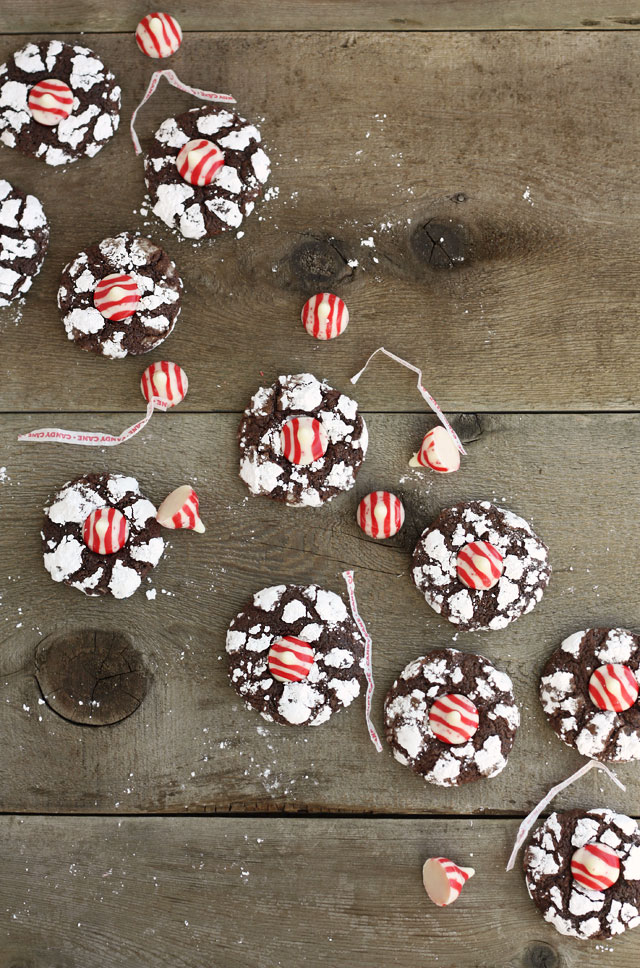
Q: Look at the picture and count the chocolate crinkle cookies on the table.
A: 11